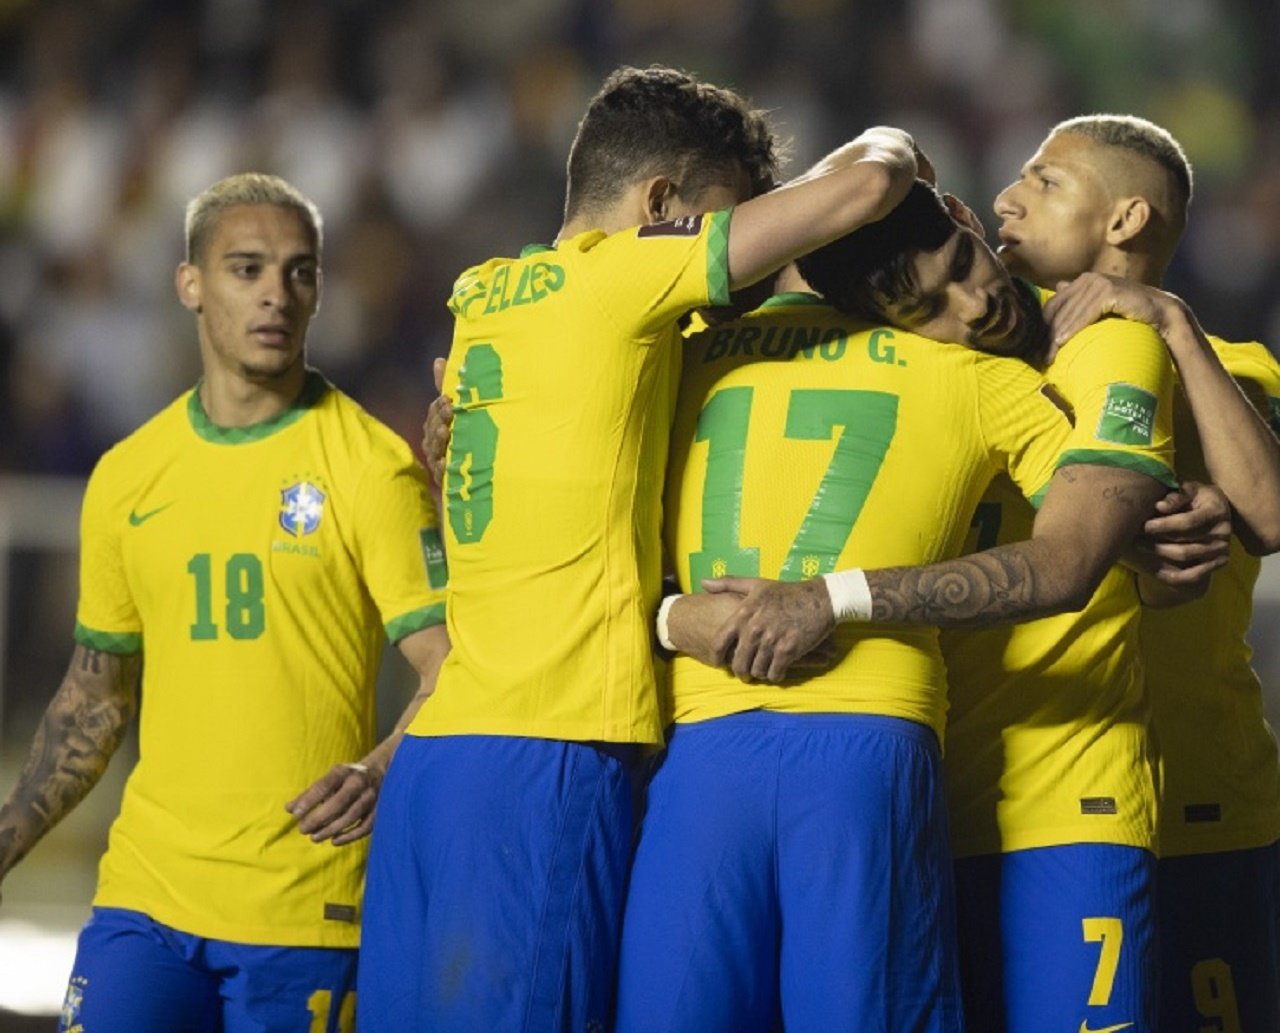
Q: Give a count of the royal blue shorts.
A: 5